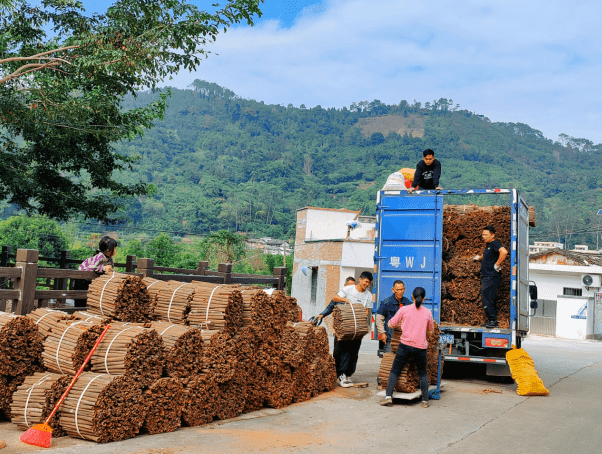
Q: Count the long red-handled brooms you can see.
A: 1